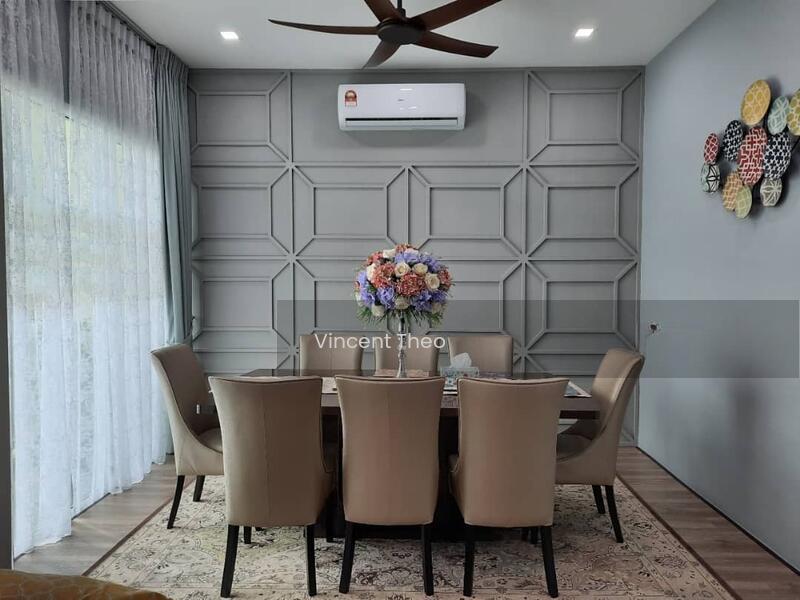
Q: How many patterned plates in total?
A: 11